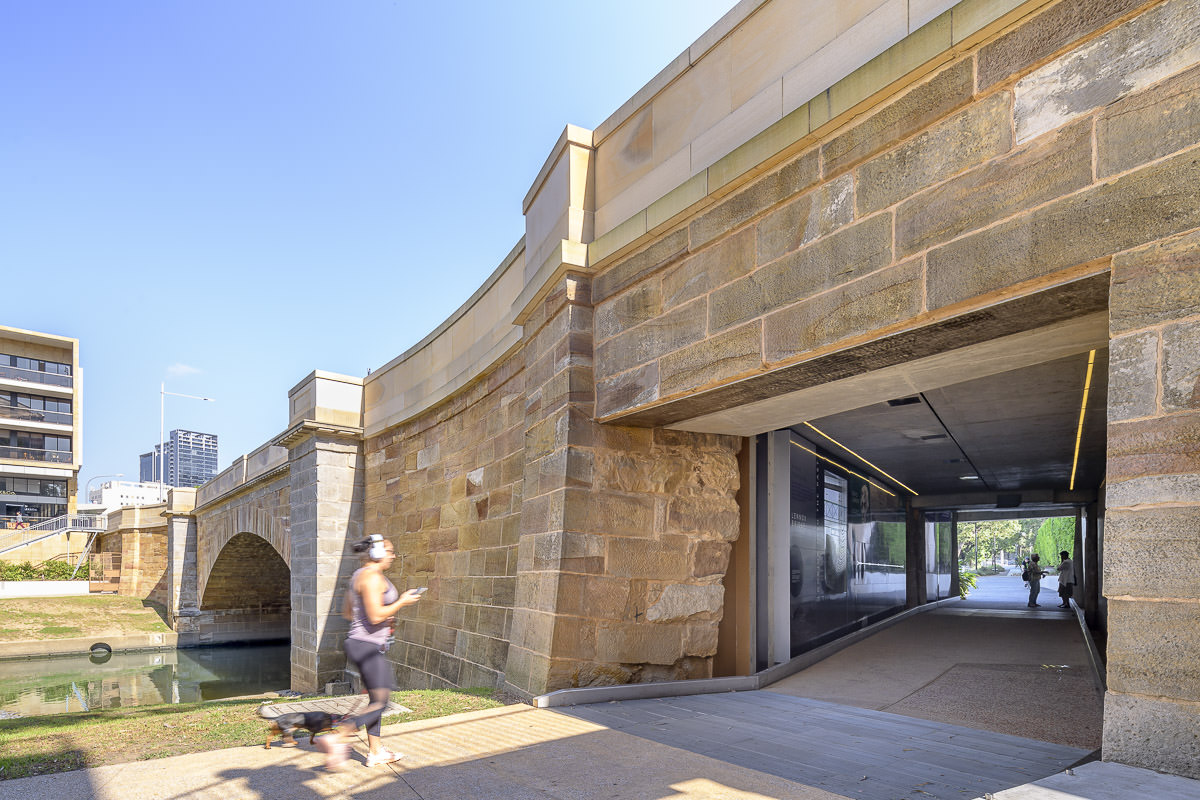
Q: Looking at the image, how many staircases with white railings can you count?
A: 1